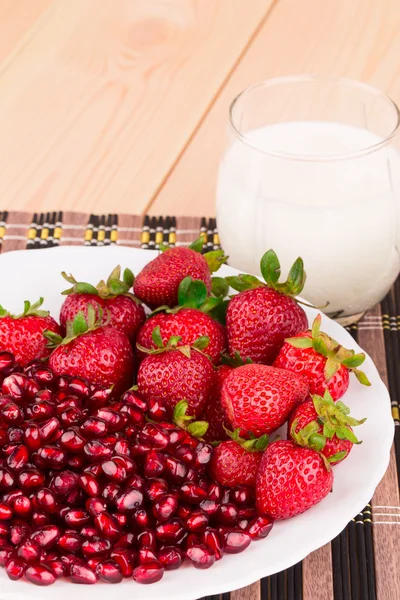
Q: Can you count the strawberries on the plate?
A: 13